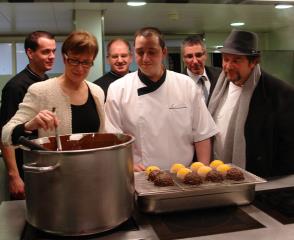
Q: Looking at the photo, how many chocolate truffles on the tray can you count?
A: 5